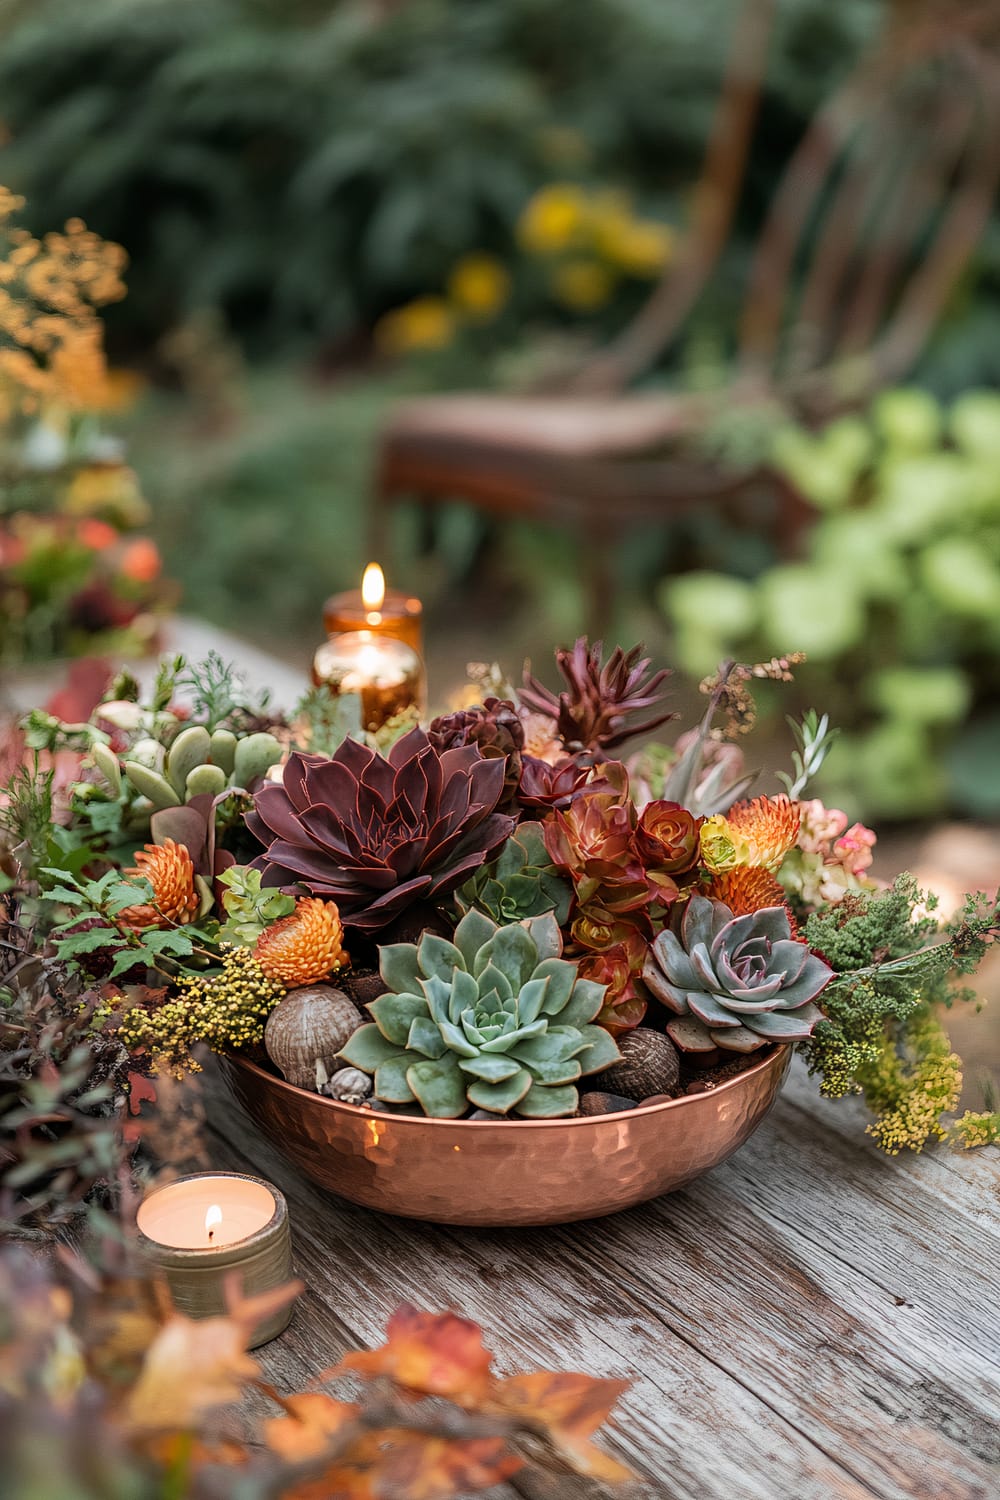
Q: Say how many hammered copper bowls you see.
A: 1